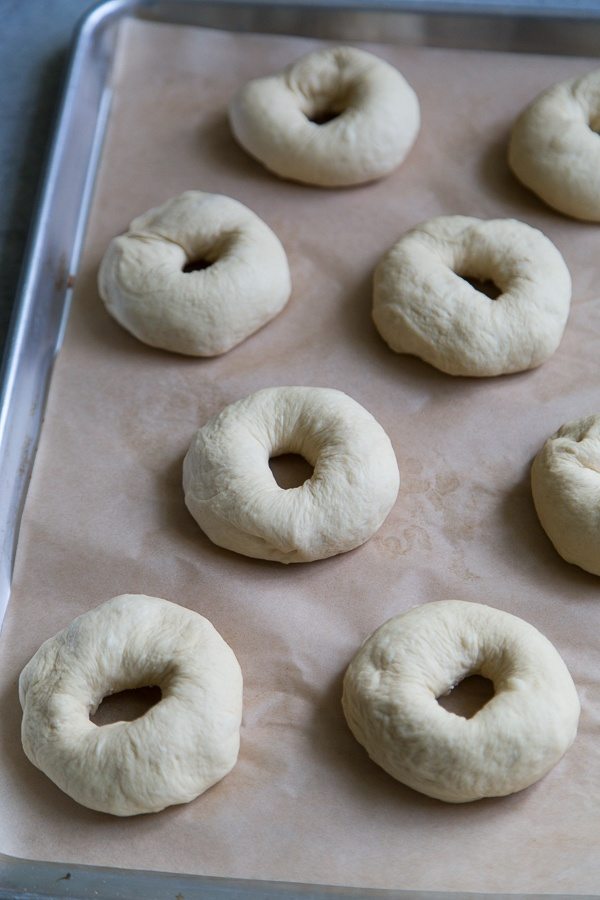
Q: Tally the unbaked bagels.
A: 8